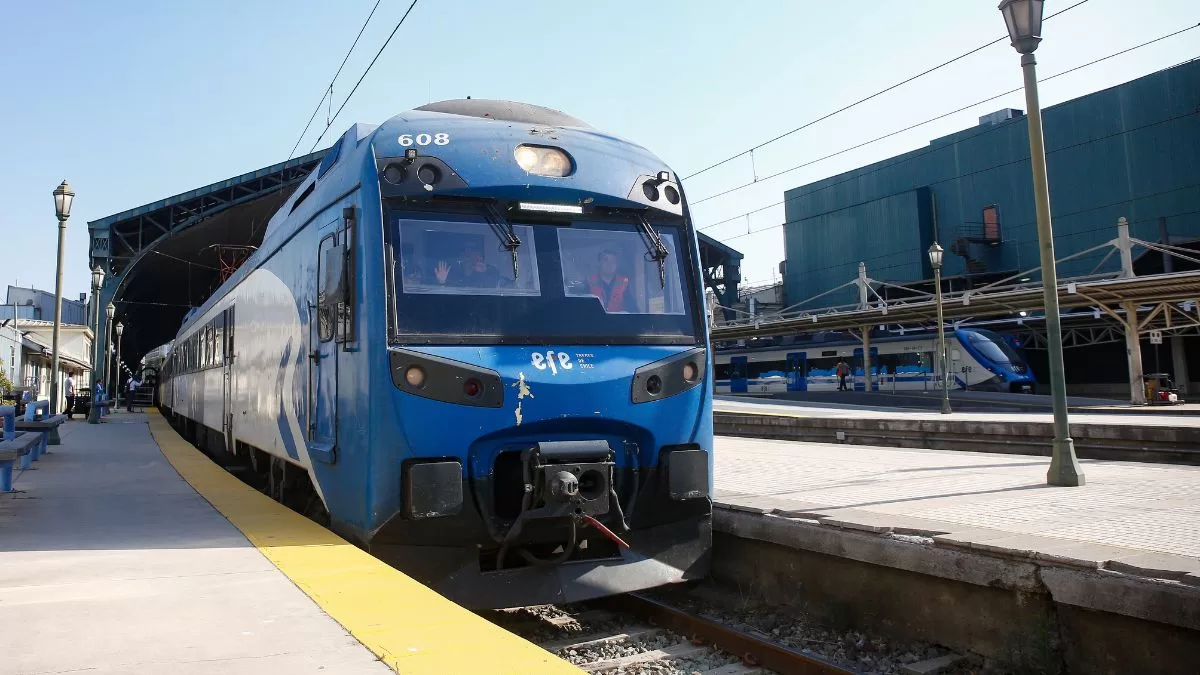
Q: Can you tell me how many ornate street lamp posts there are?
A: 6